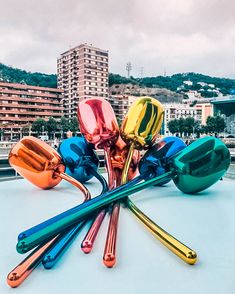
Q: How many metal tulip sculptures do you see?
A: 7